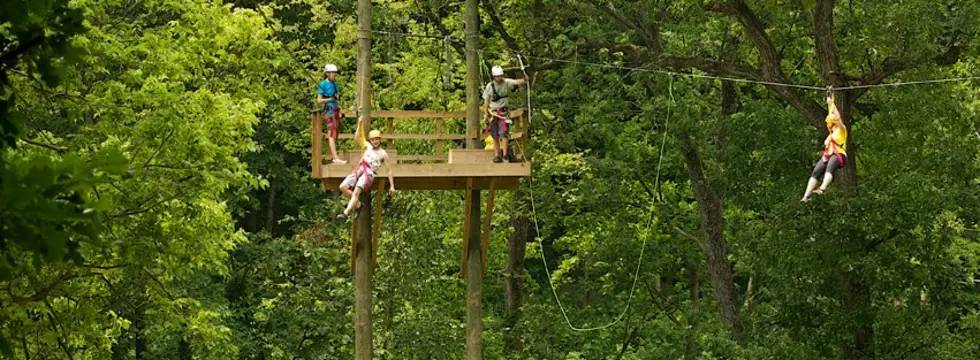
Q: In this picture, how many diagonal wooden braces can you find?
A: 4